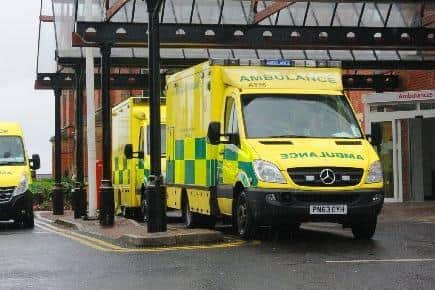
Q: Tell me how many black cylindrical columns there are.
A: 4